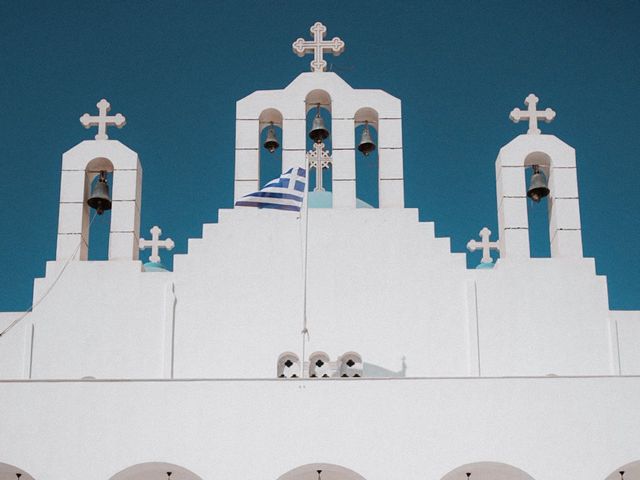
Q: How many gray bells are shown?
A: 5